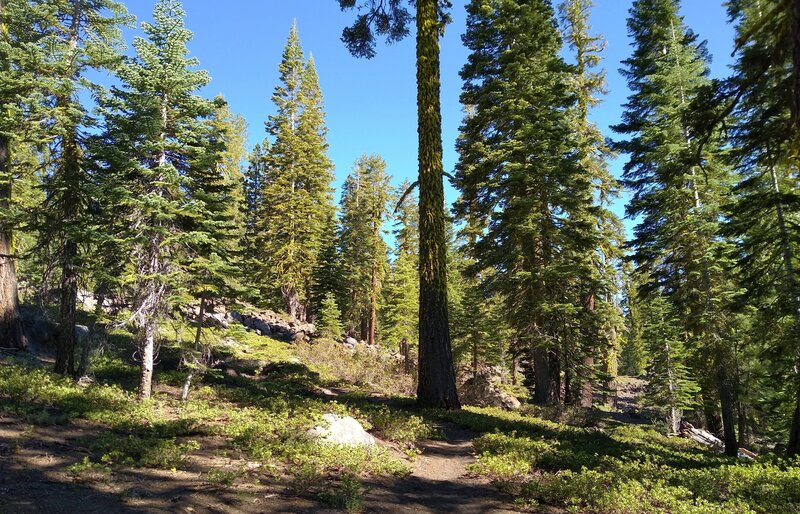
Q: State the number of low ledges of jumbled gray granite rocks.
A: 1